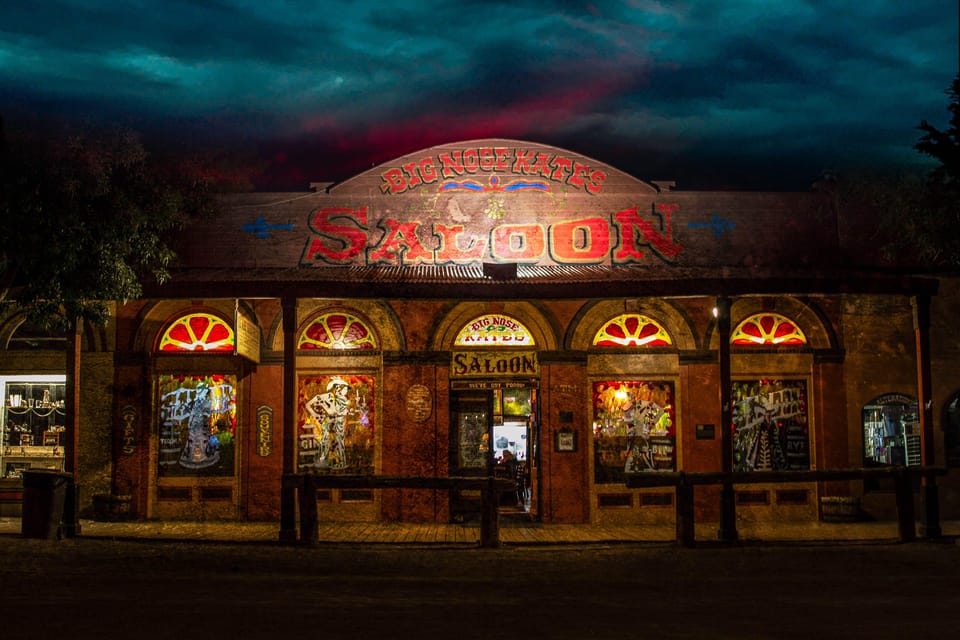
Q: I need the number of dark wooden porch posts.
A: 4